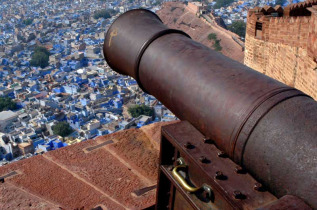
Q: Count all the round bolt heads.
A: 8